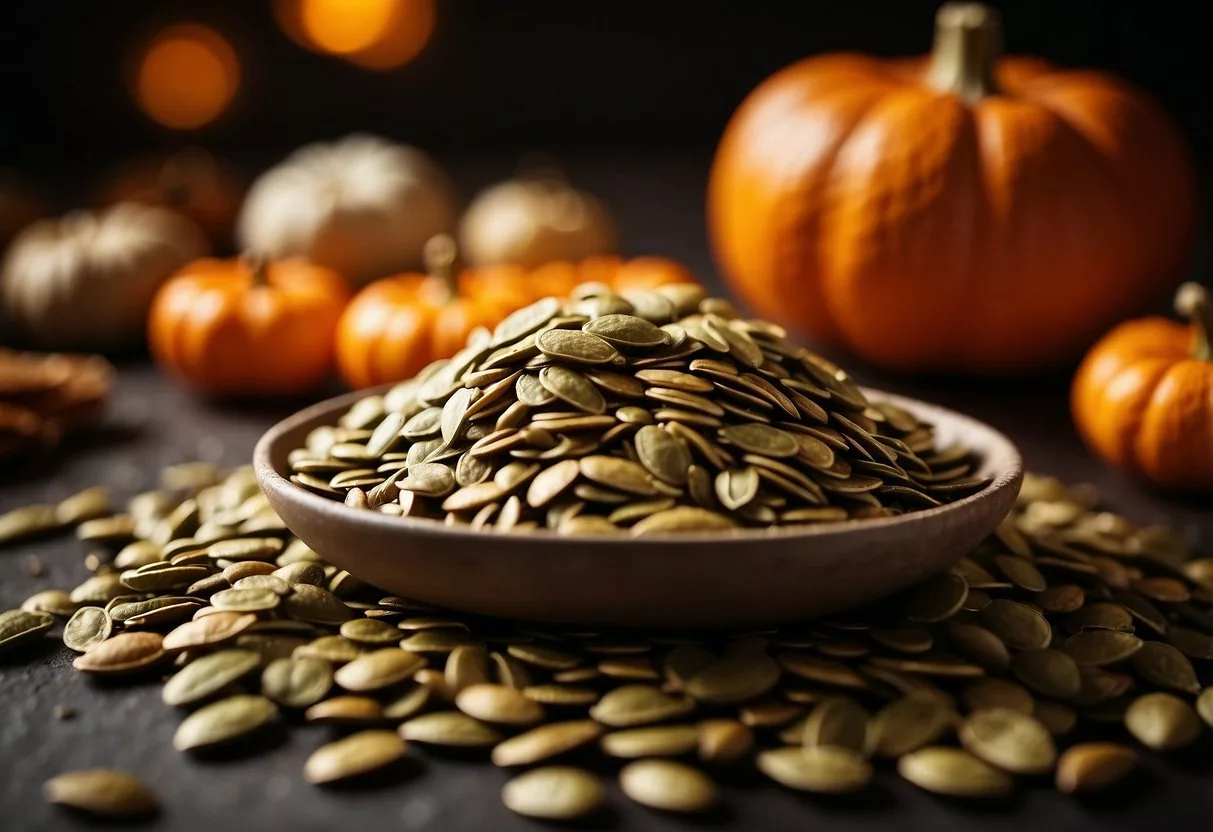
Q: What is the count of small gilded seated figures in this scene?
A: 0